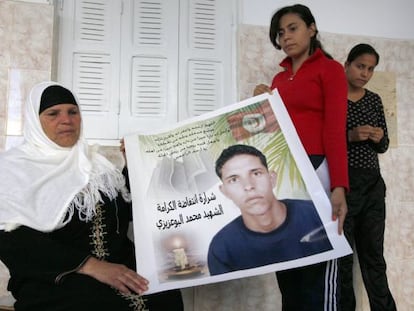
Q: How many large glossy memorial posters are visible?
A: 1